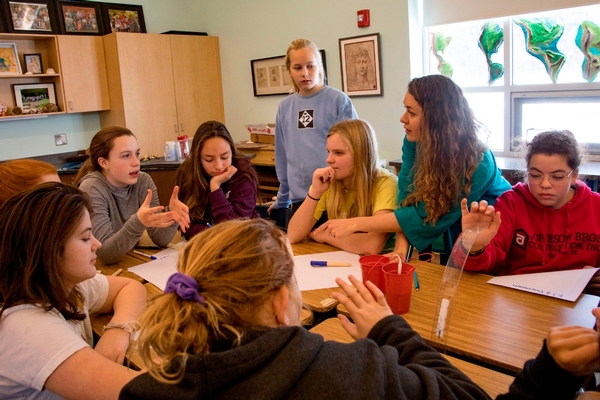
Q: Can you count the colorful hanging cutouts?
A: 4